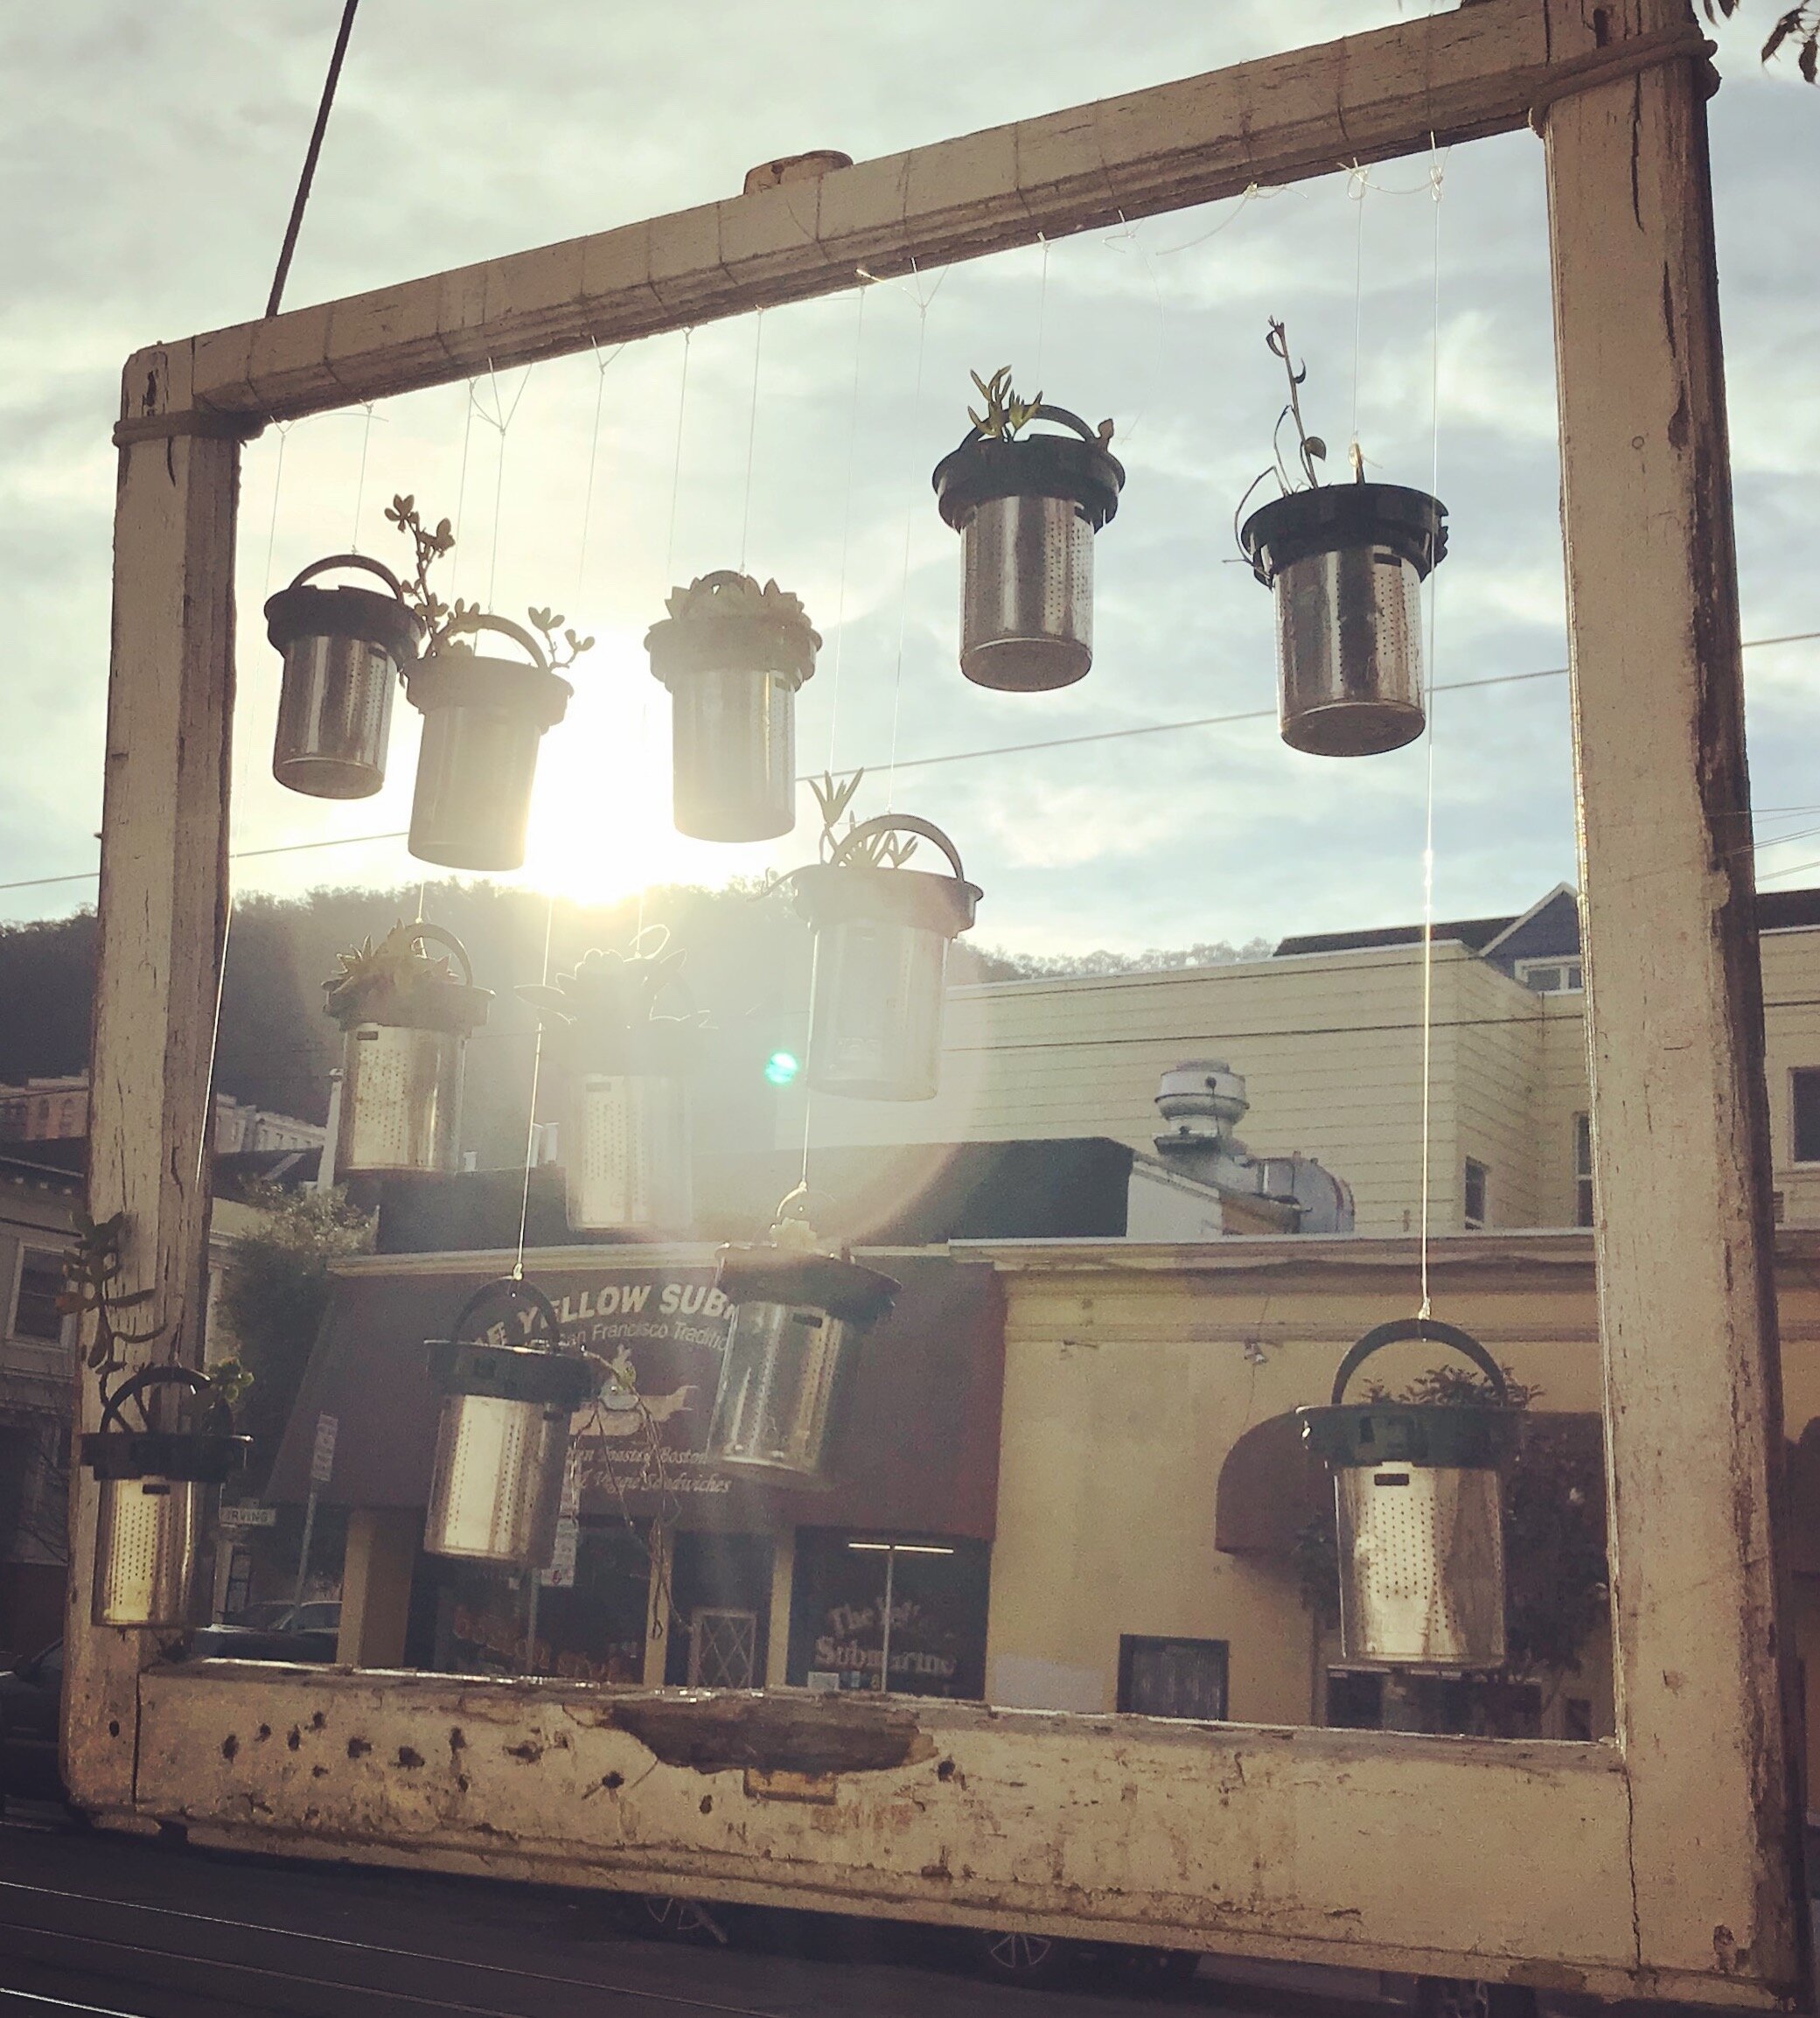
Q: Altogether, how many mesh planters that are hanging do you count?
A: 12